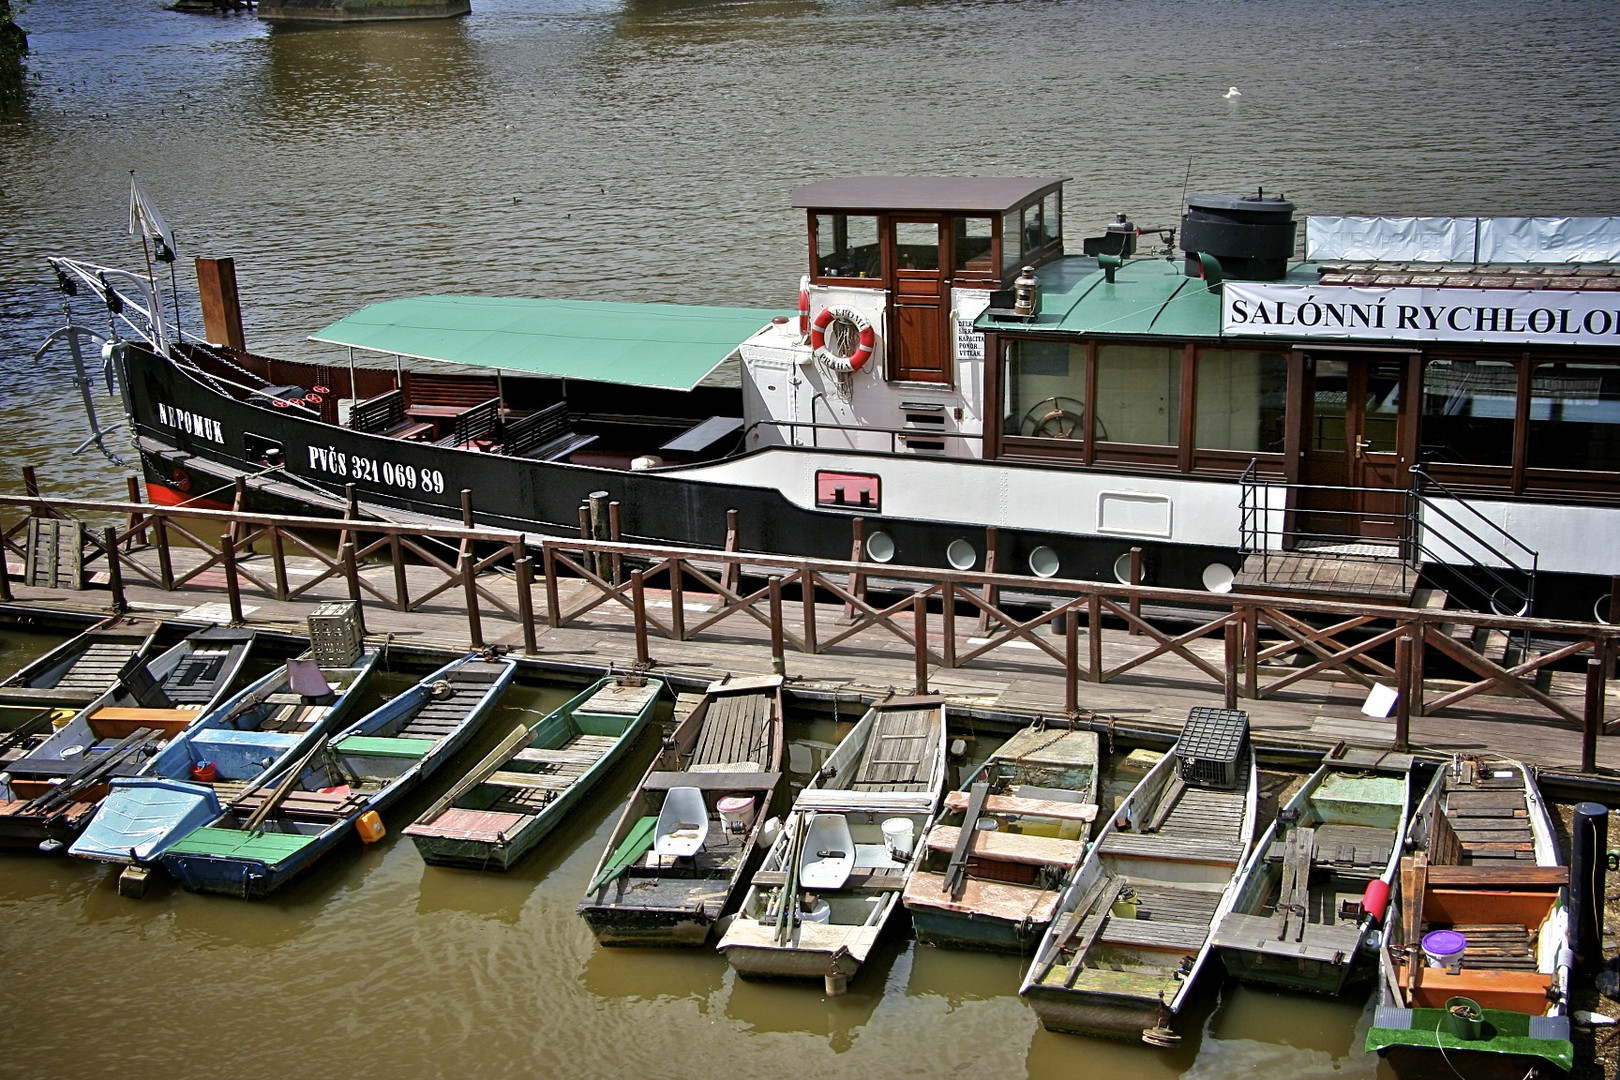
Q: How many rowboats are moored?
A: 11